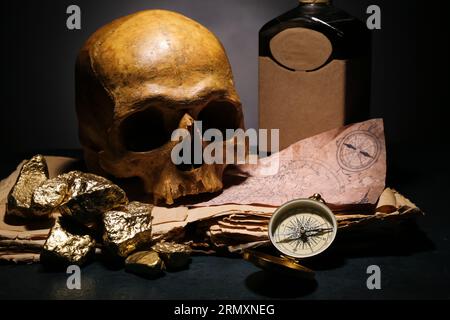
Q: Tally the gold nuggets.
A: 7